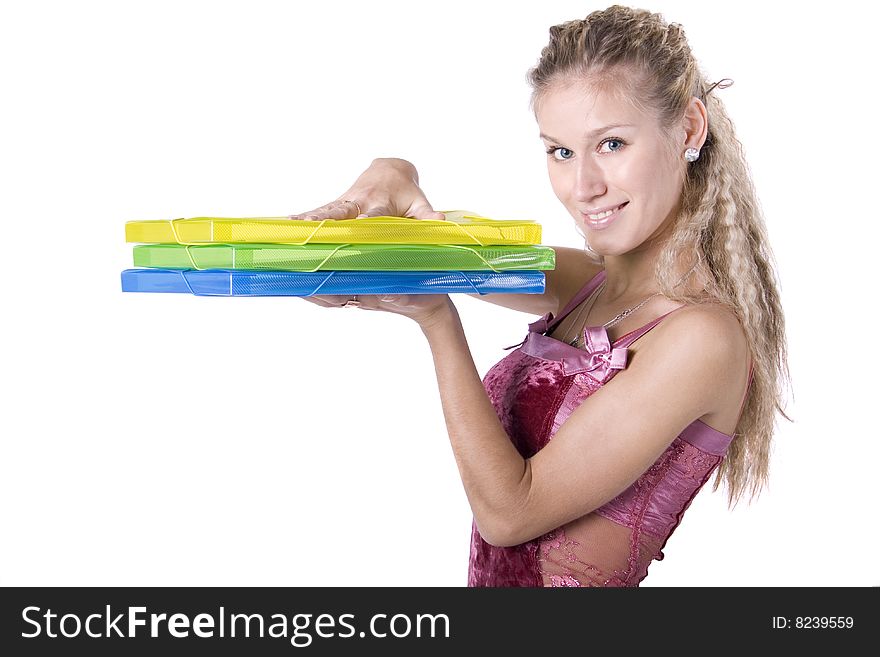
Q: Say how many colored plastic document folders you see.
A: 3